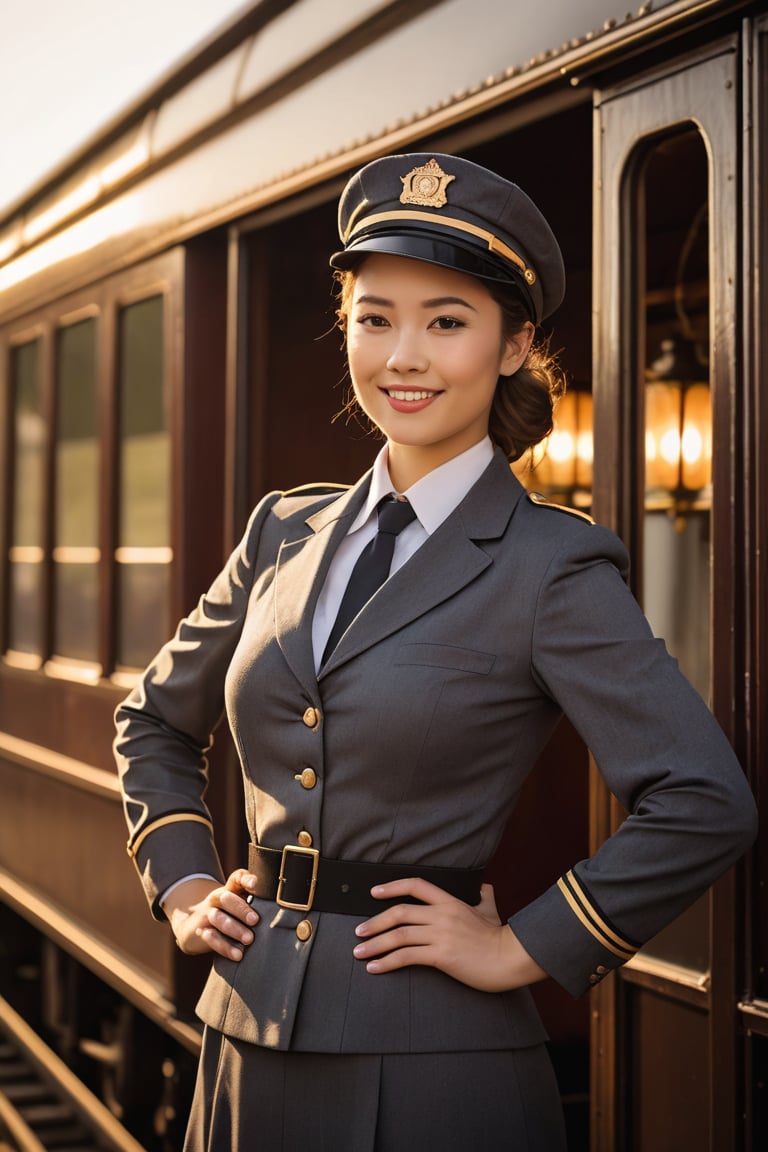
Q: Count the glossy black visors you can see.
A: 1